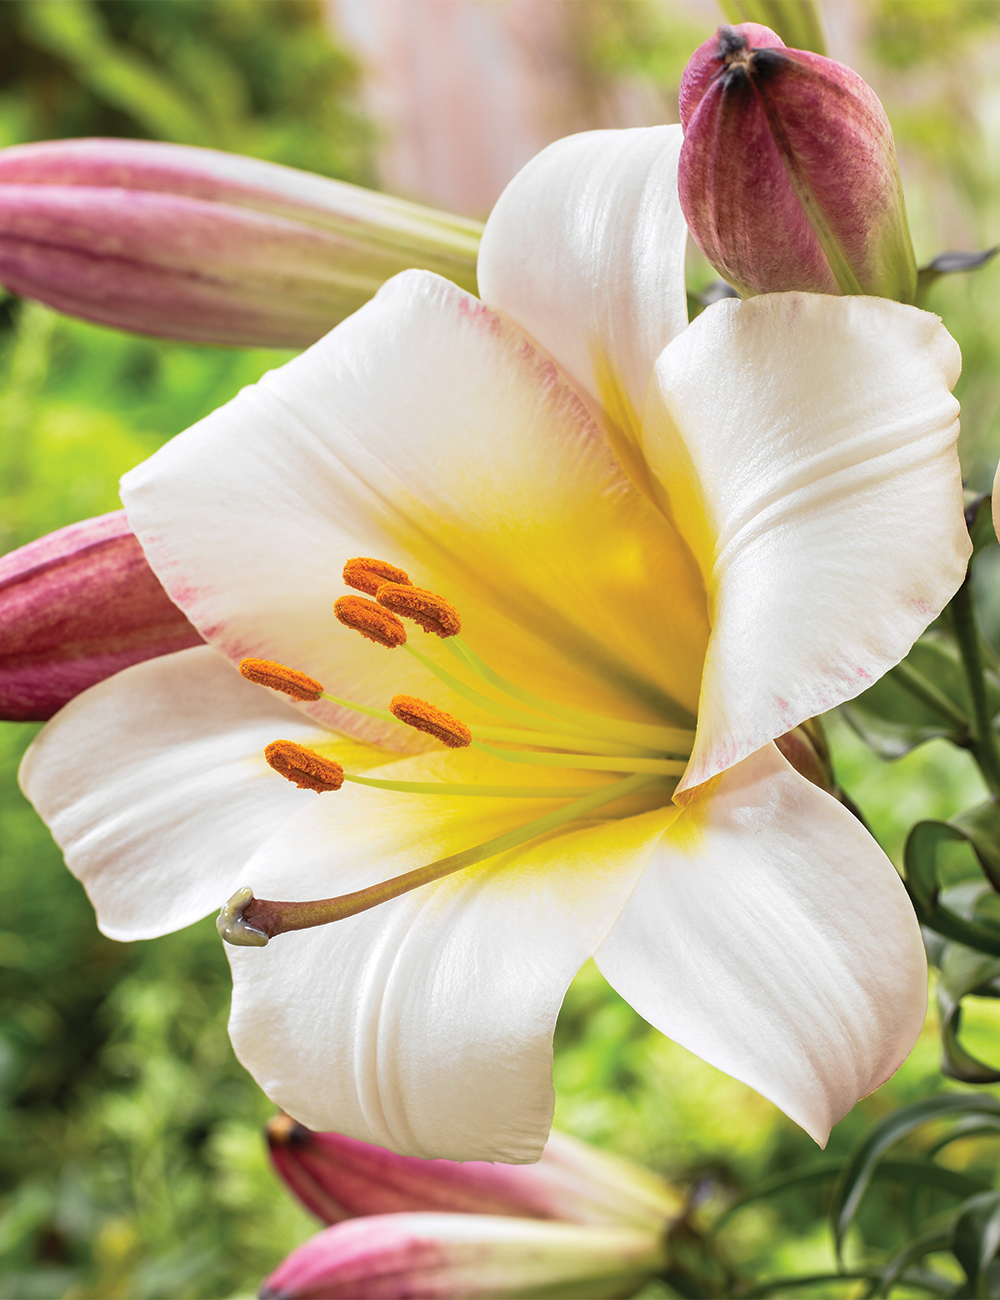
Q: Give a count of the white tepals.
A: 6